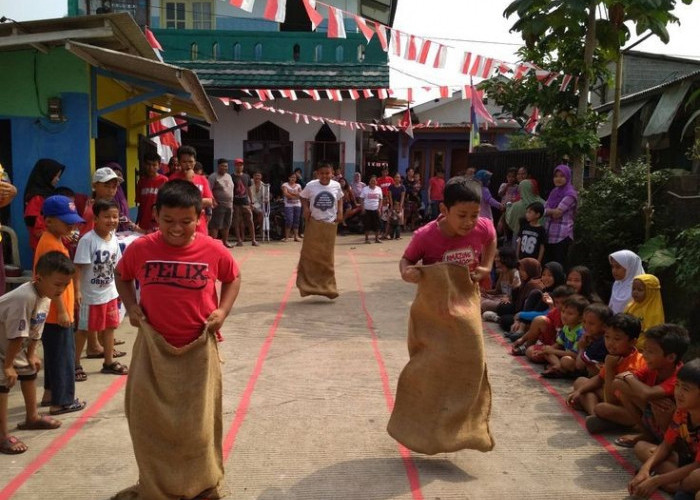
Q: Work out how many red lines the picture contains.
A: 4